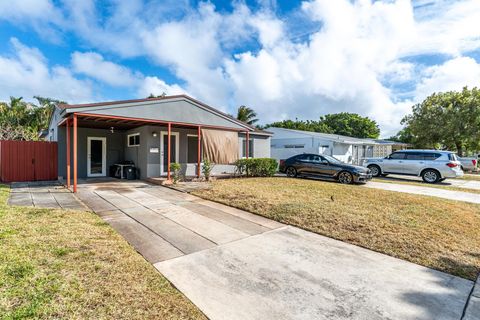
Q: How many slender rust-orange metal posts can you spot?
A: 5